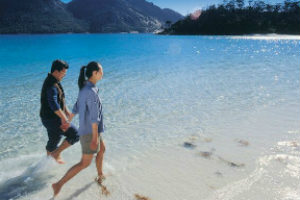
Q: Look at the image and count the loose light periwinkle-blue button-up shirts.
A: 1